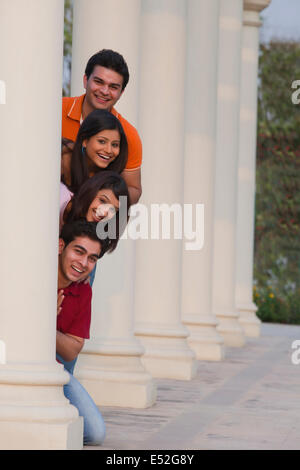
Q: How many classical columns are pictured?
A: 6